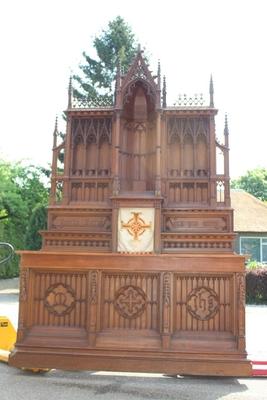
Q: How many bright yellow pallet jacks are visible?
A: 1